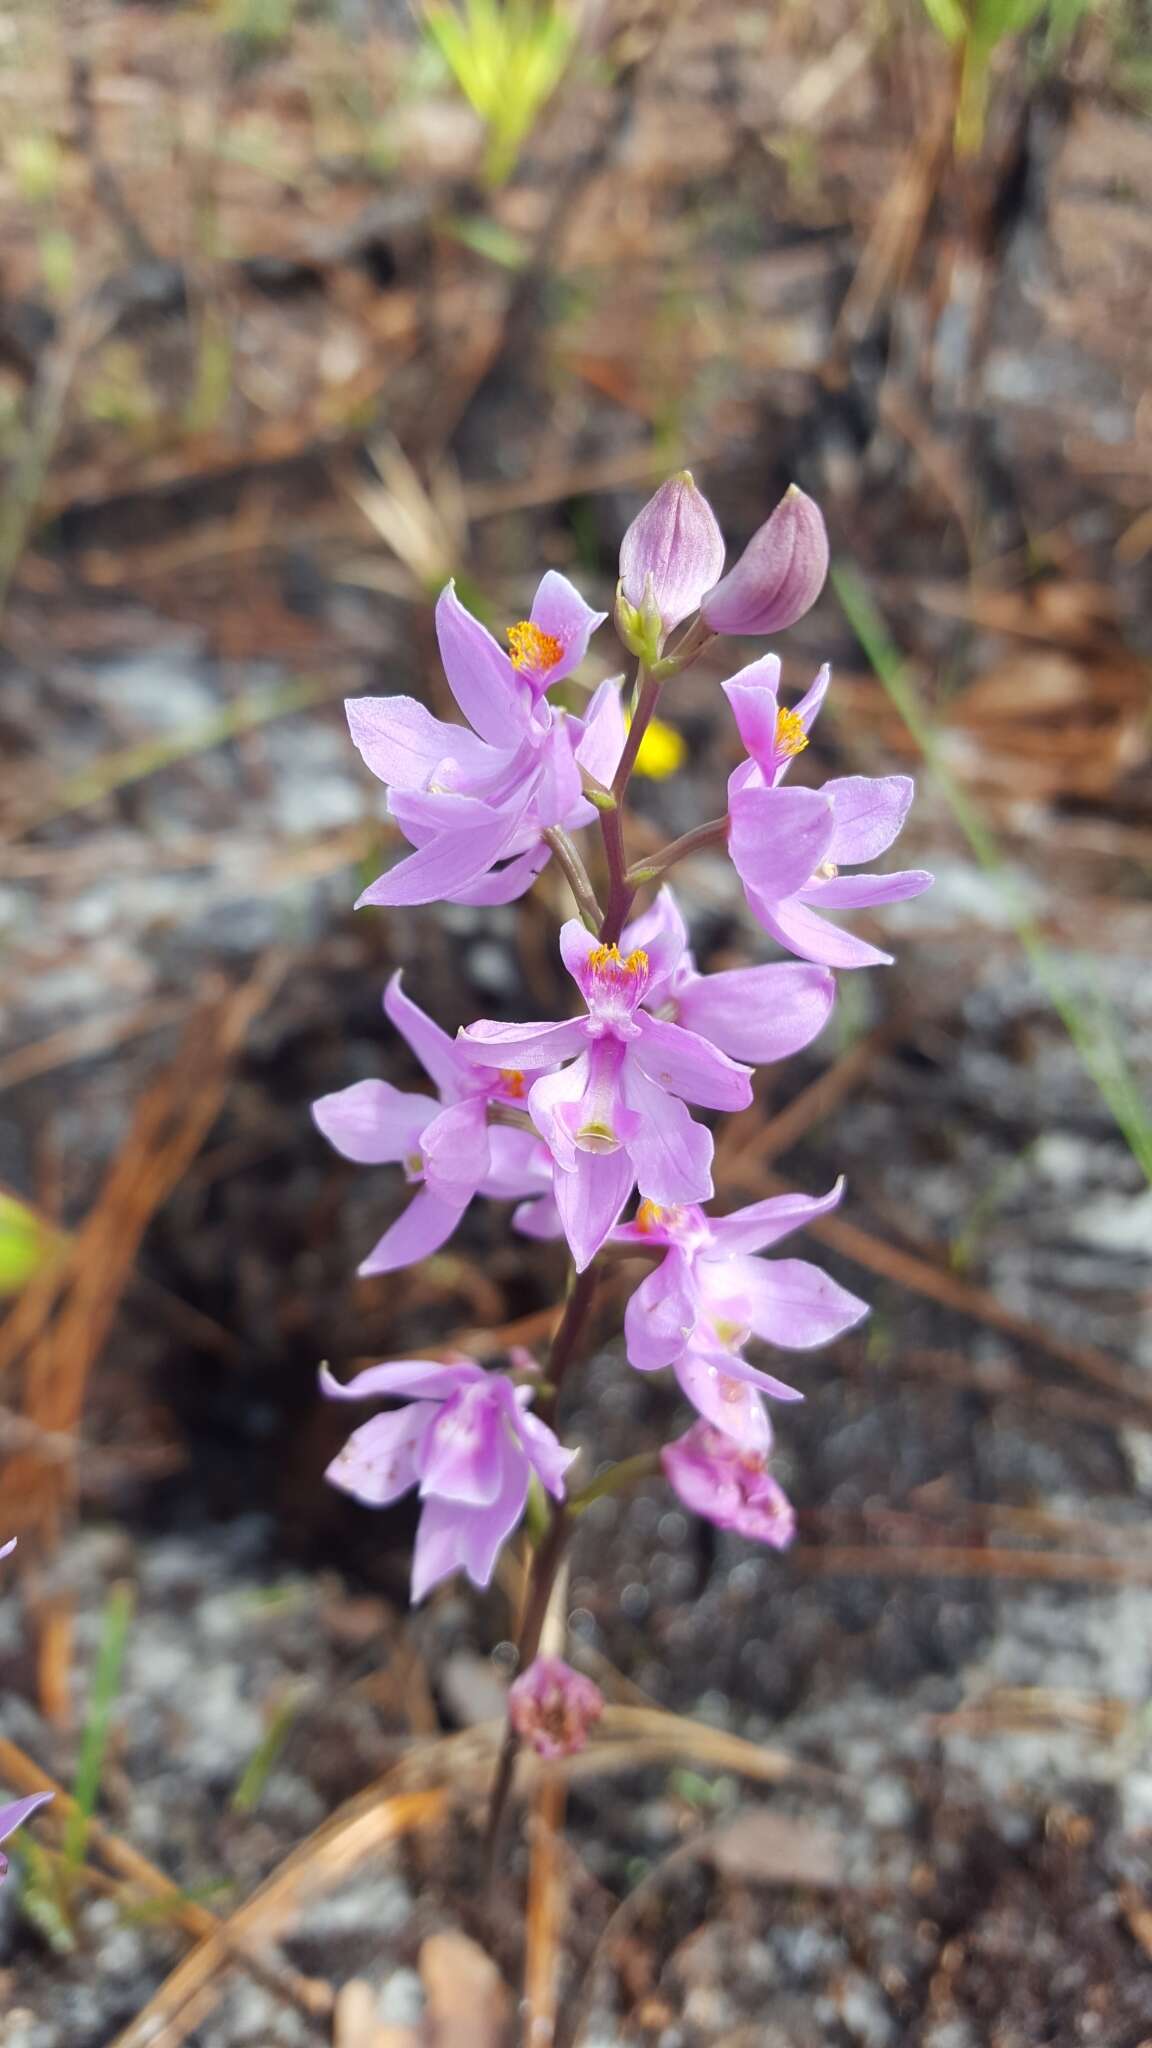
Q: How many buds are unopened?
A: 2